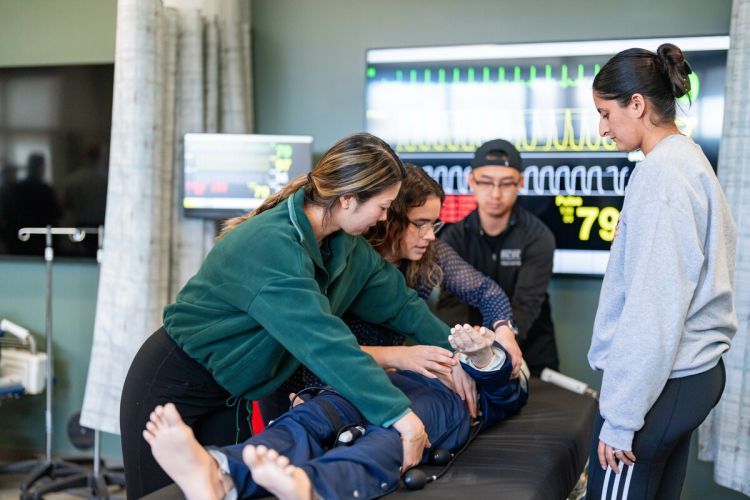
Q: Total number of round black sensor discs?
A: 2